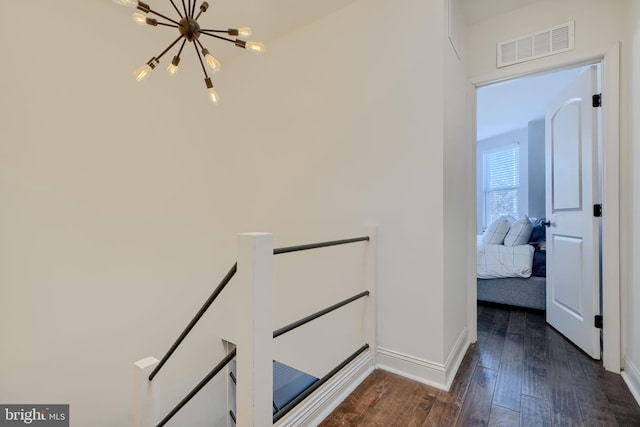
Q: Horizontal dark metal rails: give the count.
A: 3